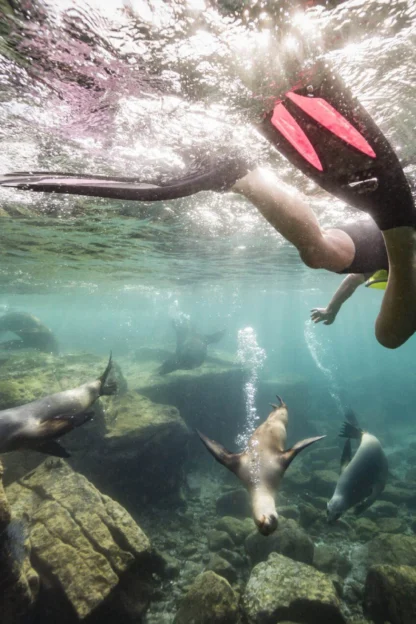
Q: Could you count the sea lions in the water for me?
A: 5